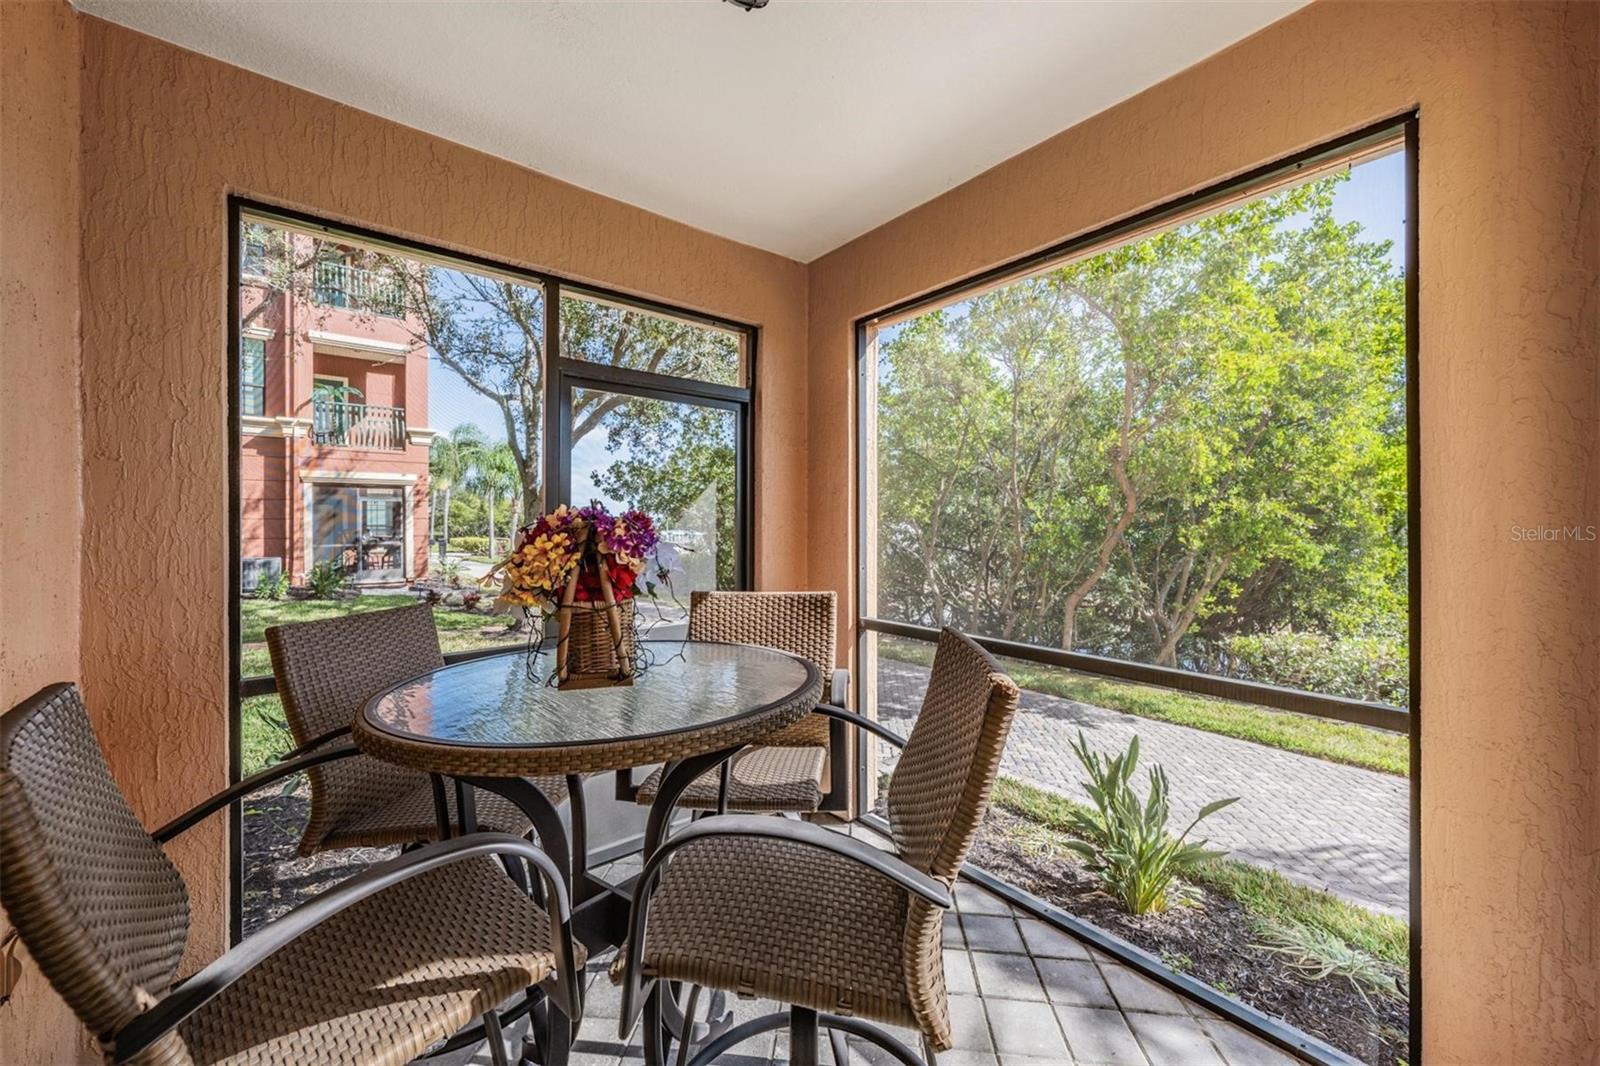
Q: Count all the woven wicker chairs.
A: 4